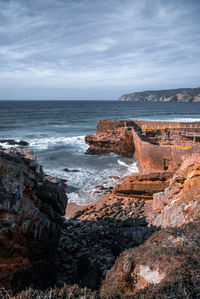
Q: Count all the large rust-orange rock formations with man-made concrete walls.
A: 1